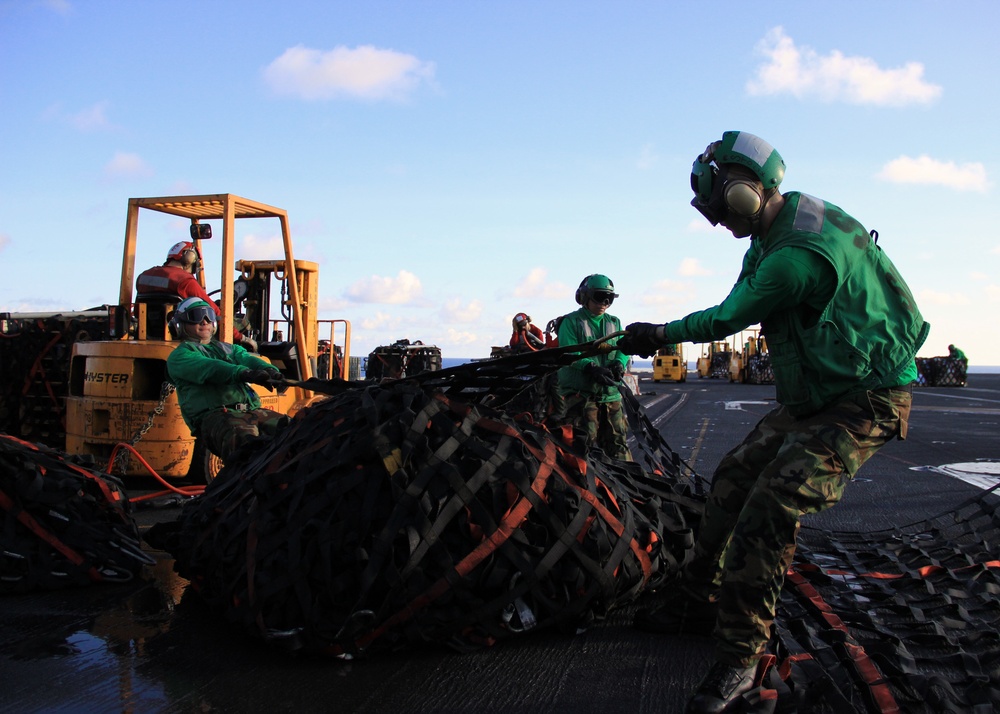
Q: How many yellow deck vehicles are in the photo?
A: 4